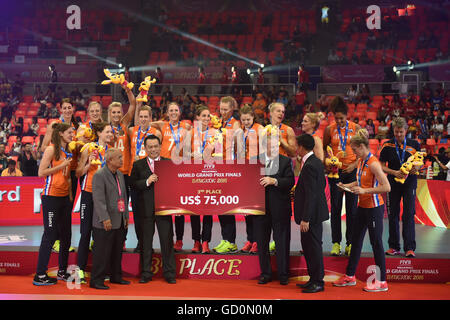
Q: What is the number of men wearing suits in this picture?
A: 4